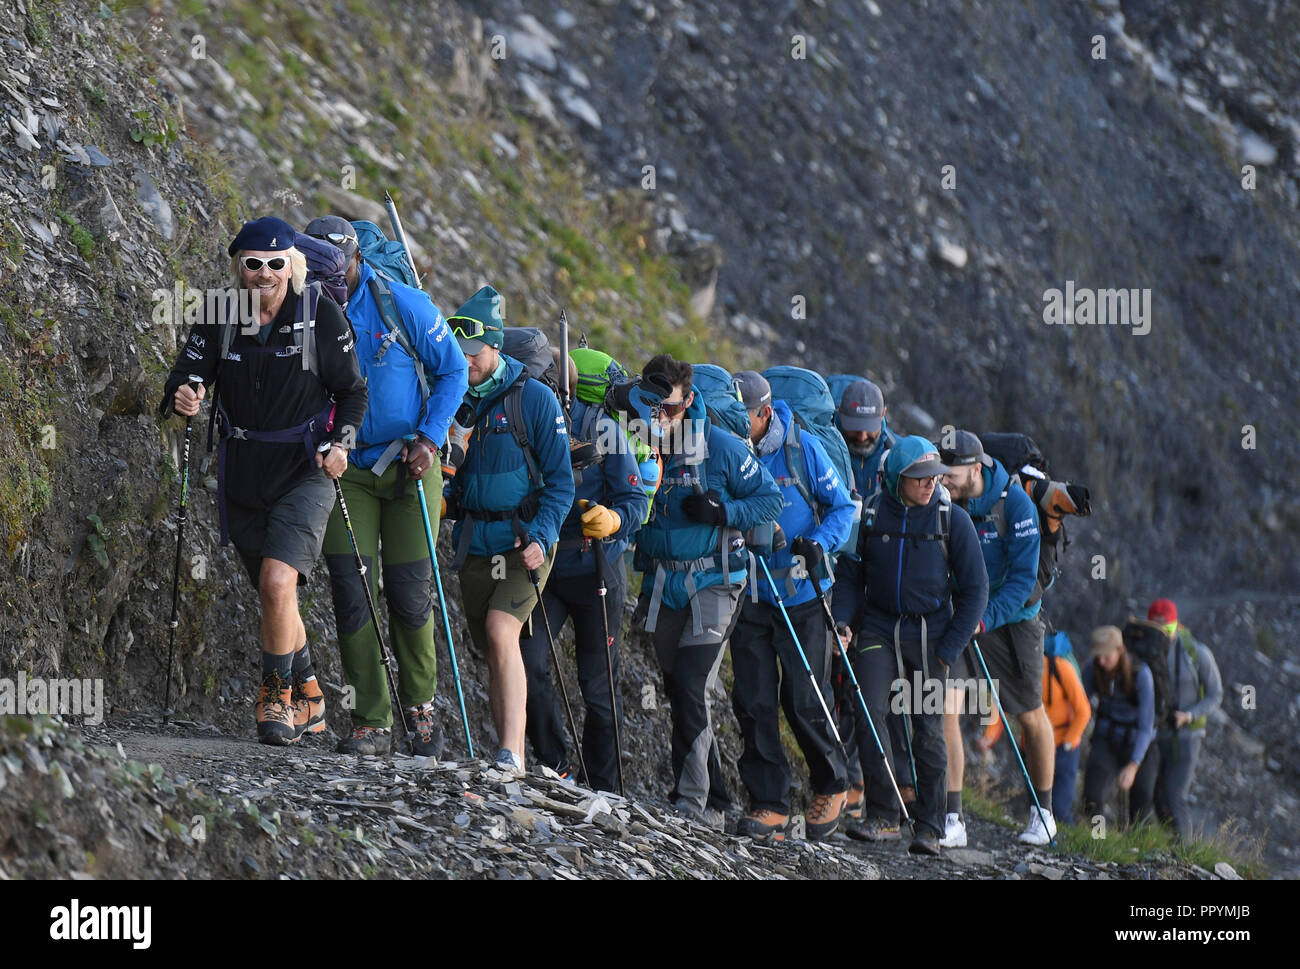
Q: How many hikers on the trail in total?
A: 12